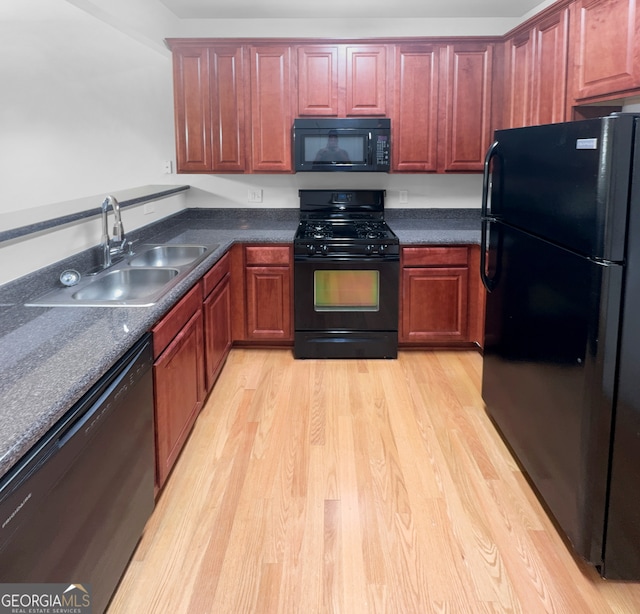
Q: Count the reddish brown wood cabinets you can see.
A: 14